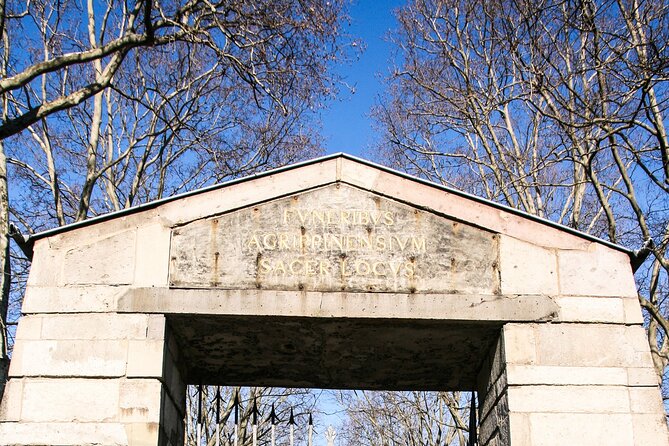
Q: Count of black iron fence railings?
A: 7